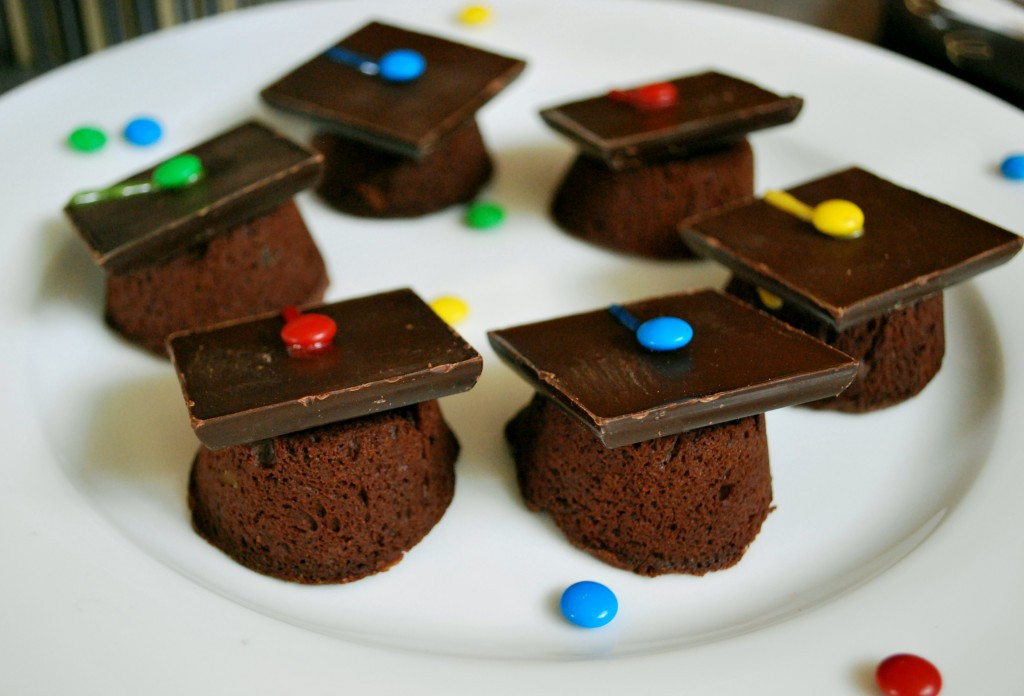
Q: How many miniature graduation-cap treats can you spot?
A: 6